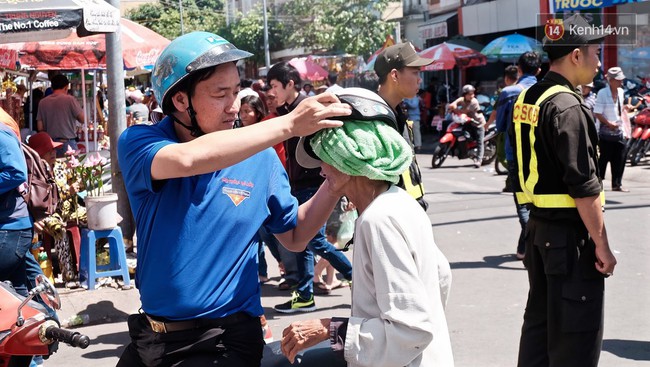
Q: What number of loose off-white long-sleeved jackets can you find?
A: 1